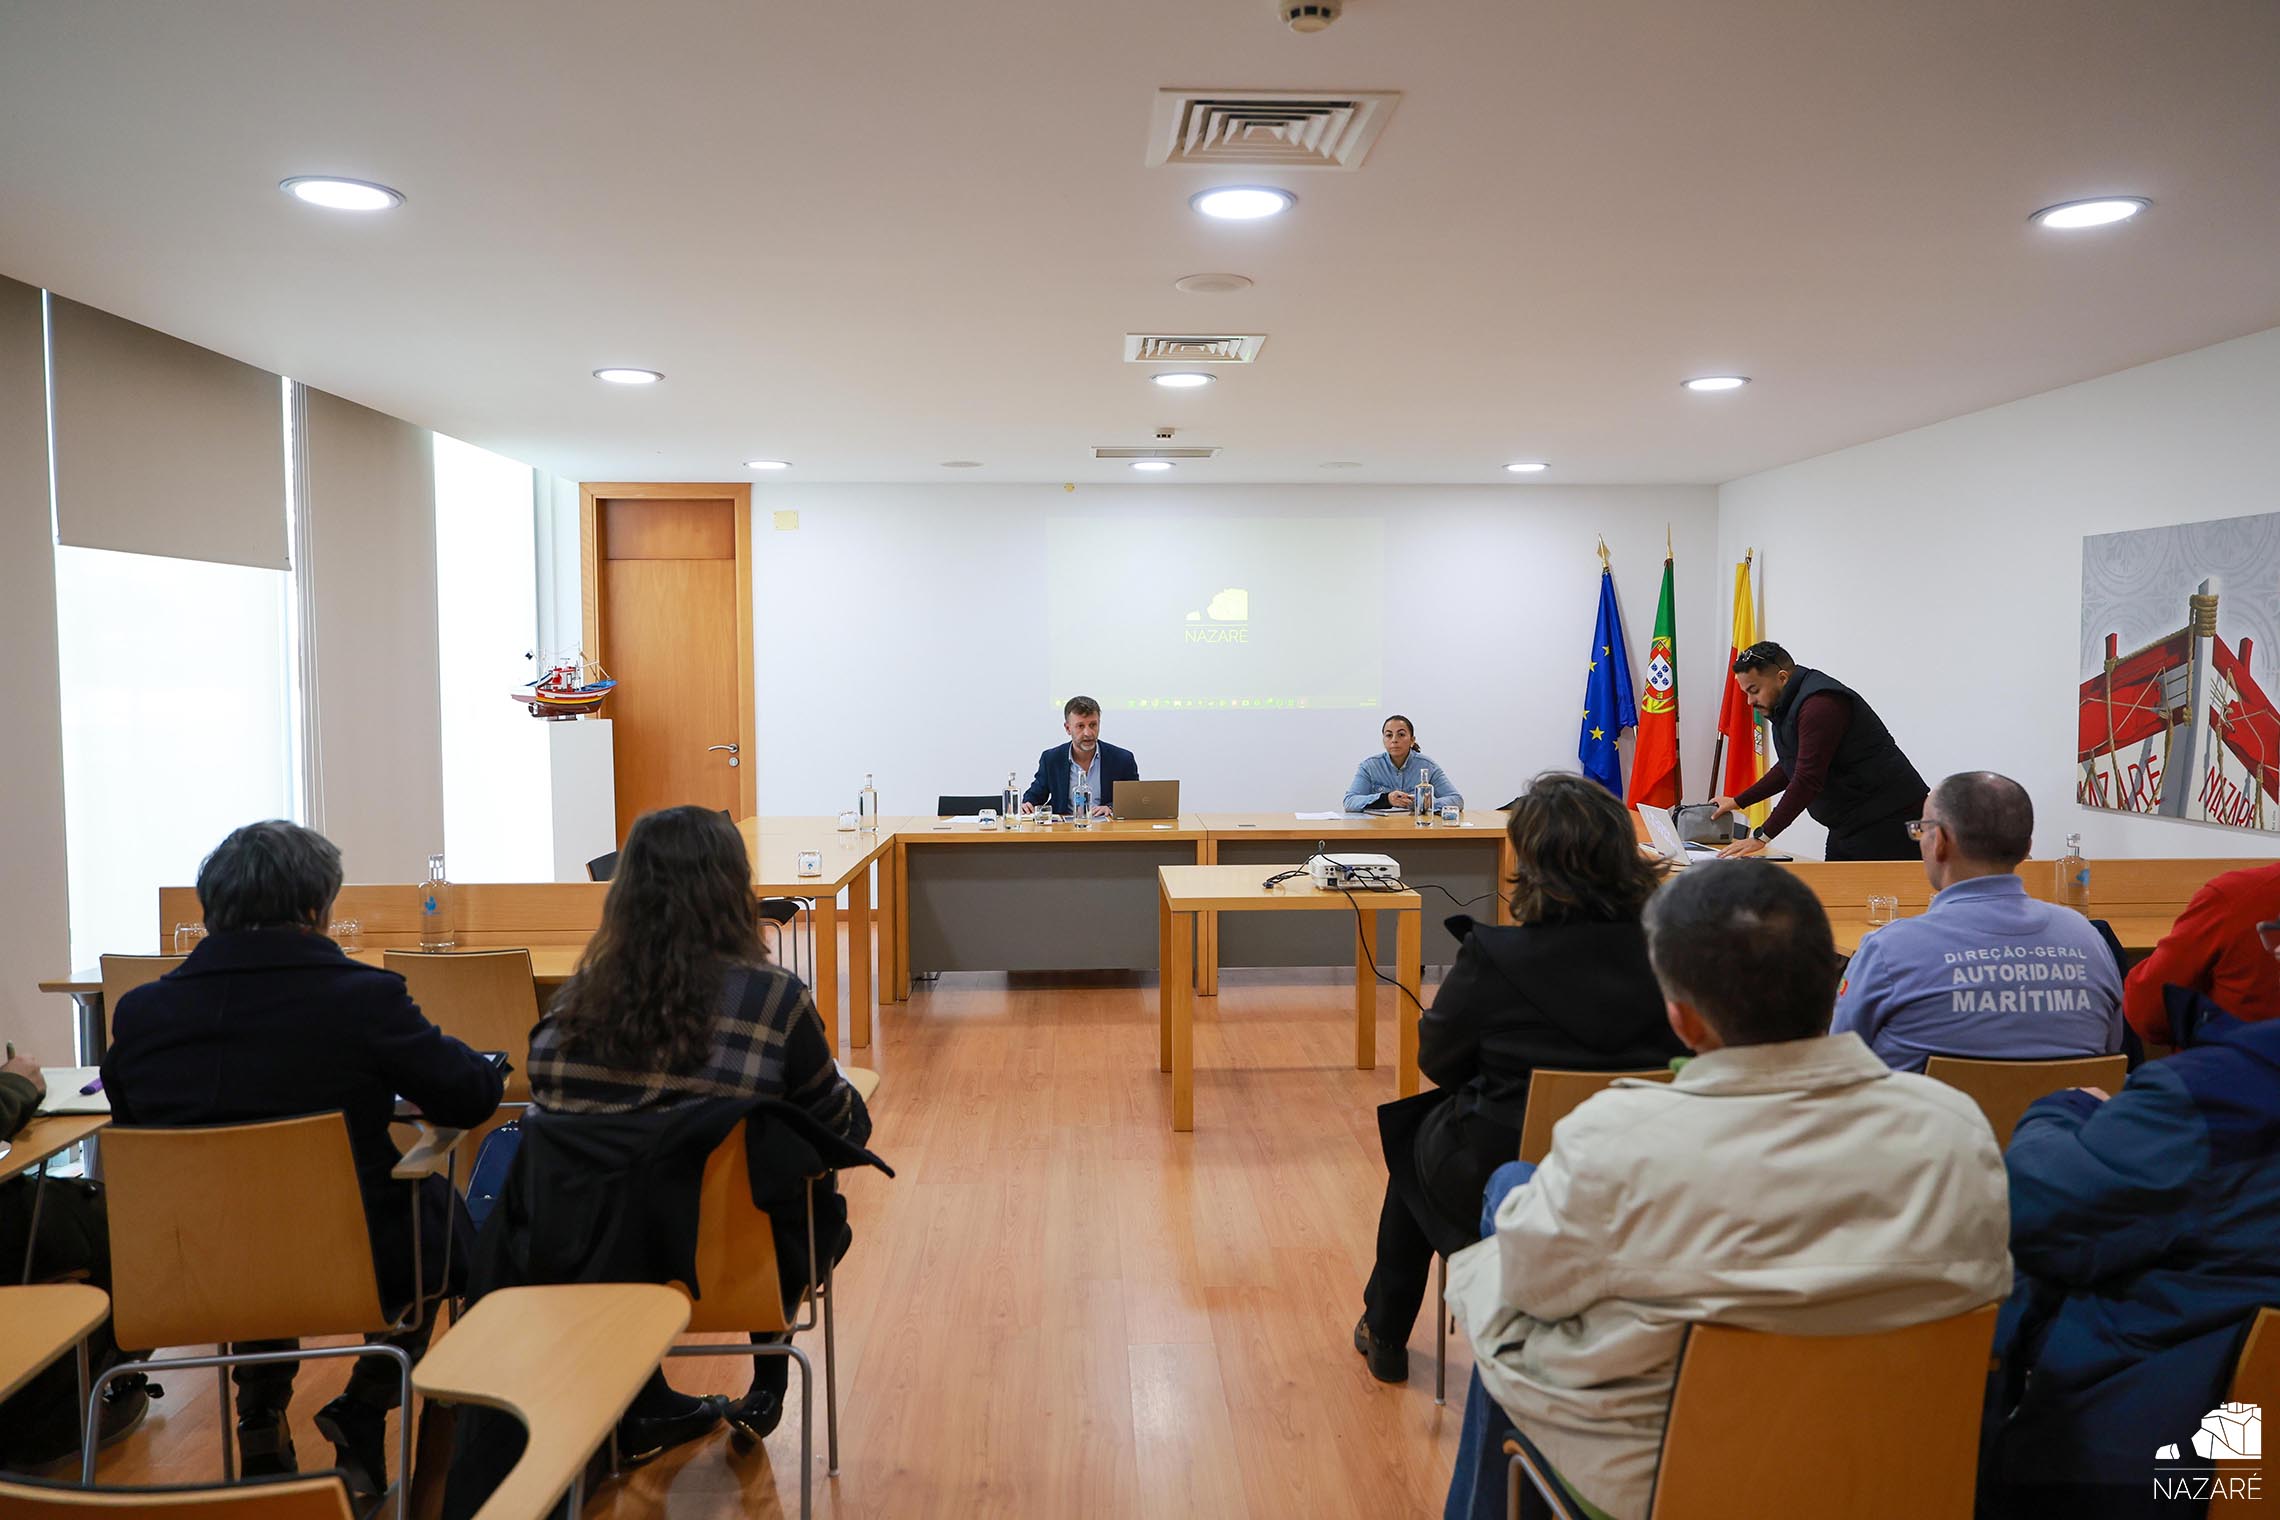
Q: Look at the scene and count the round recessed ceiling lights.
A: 9